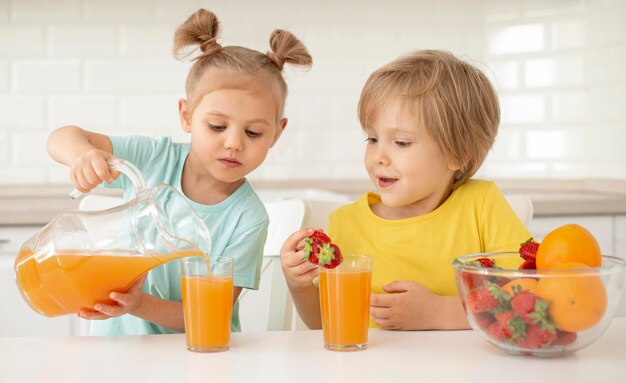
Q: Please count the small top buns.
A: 2